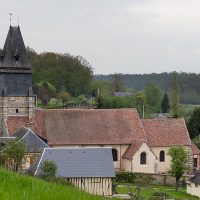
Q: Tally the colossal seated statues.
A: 0